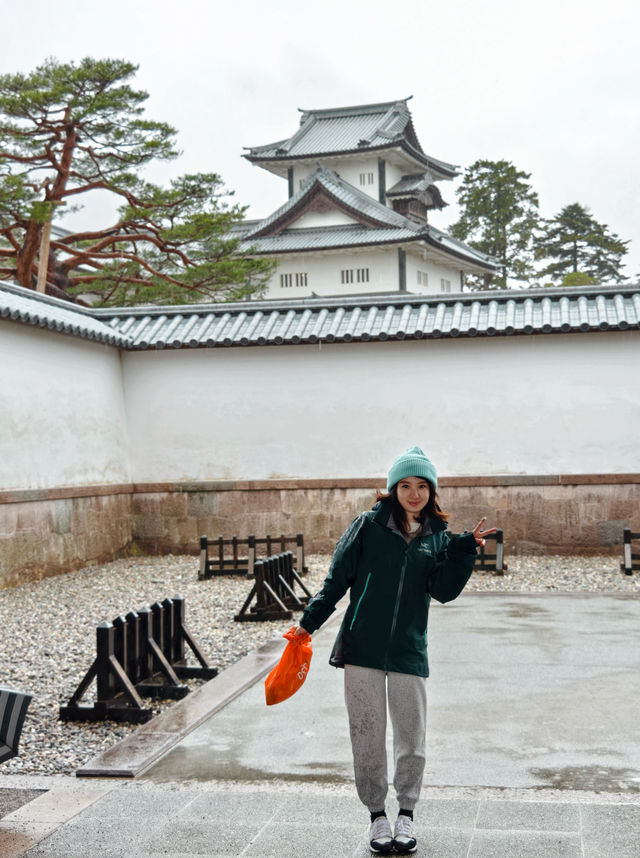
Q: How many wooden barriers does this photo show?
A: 5